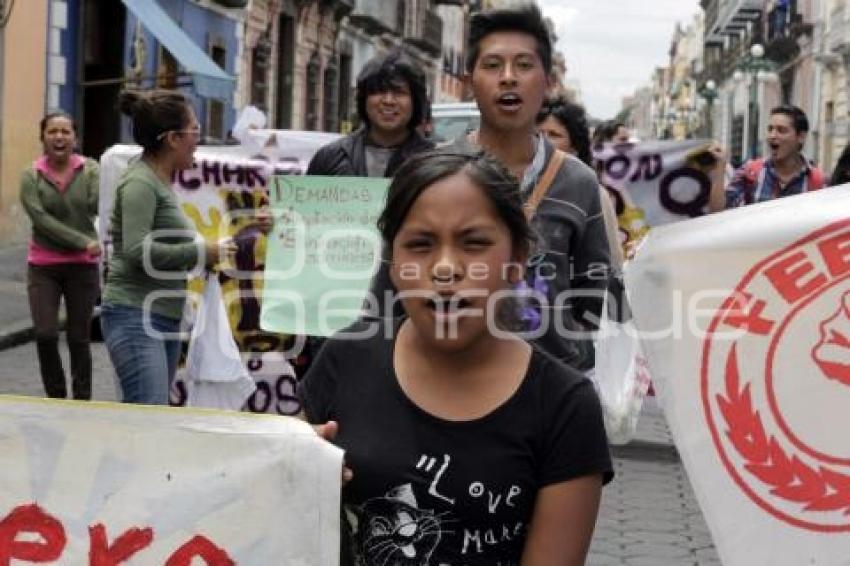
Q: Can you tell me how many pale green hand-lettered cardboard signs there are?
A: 1